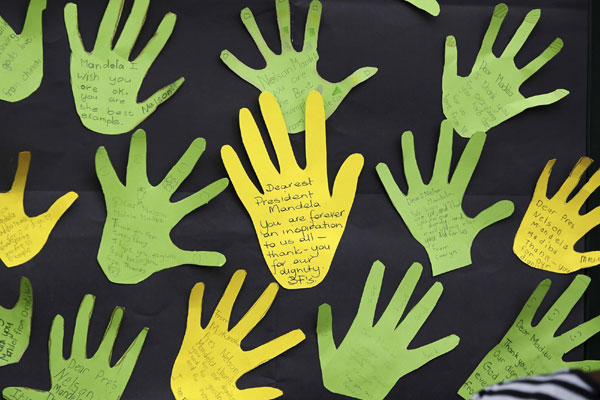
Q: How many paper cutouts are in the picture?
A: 15